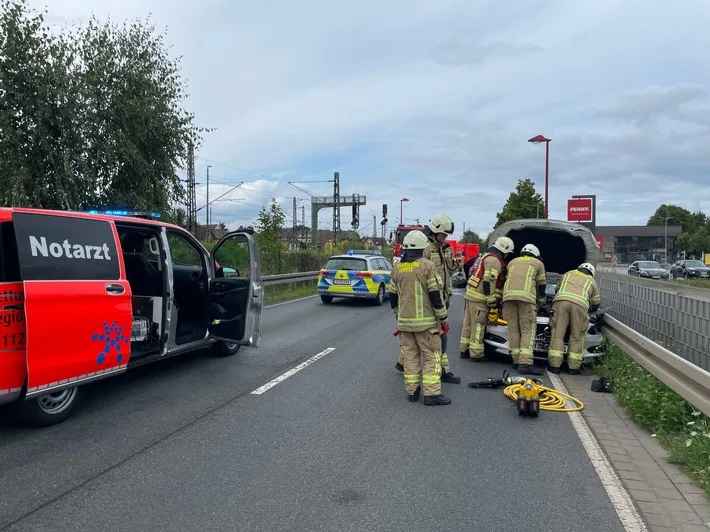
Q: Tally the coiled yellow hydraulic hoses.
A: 1